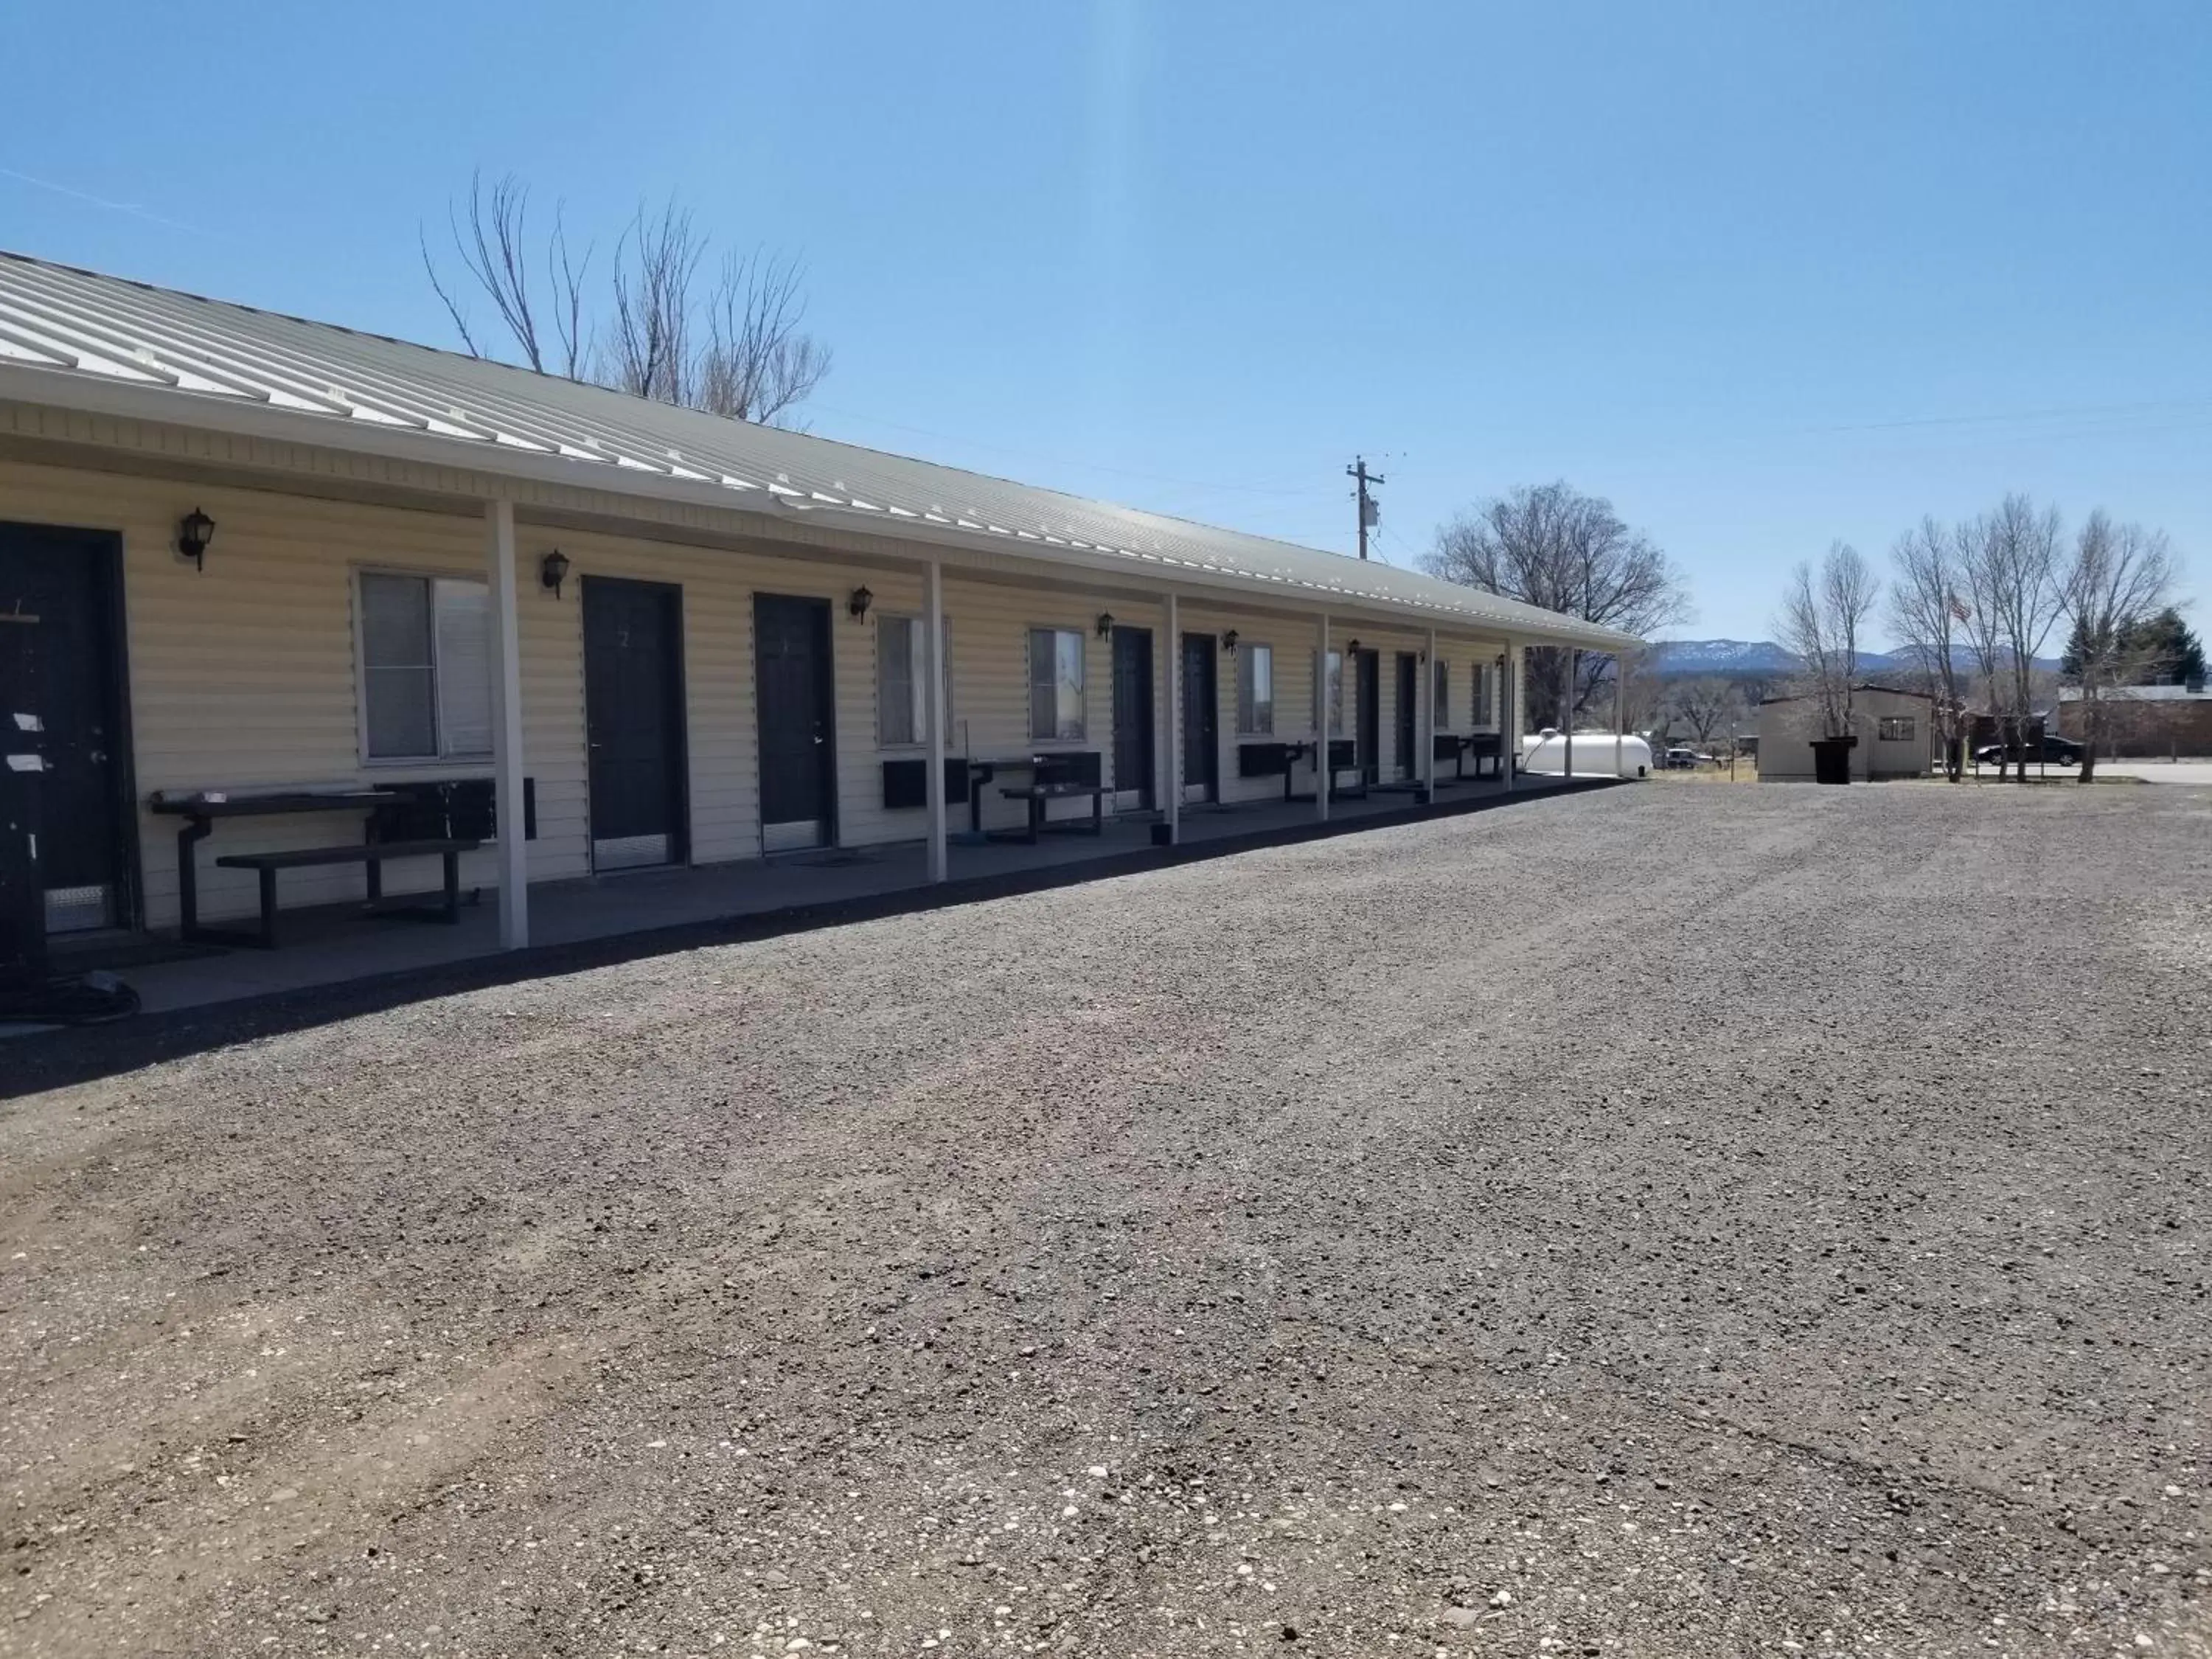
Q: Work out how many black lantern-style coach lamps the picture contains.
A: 8